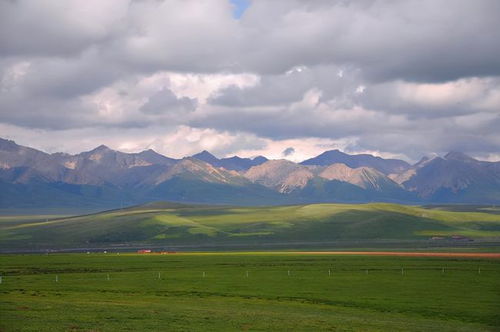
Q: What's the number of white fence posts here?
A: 12